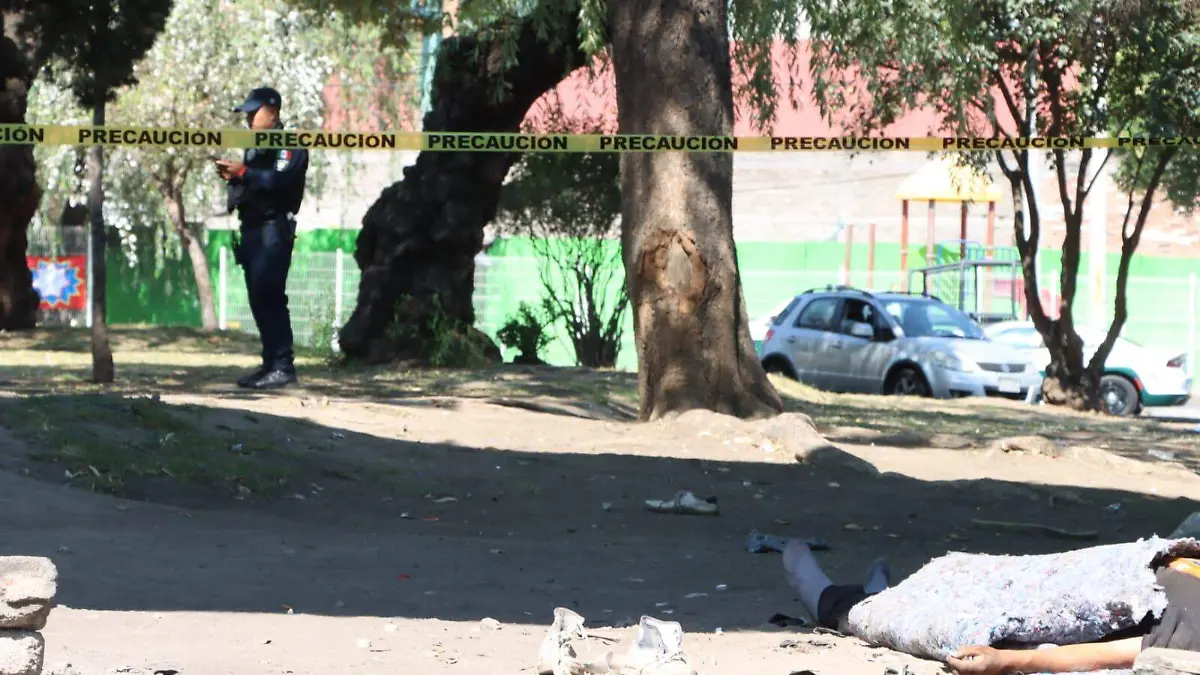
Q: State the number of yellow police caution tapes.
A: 1